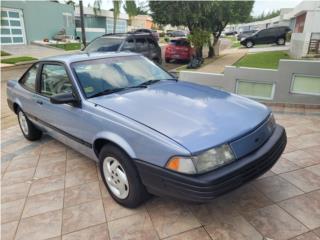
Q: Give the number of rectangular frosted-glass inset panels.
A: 2